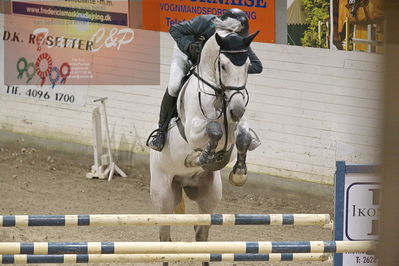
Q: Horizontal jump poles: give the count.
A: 3